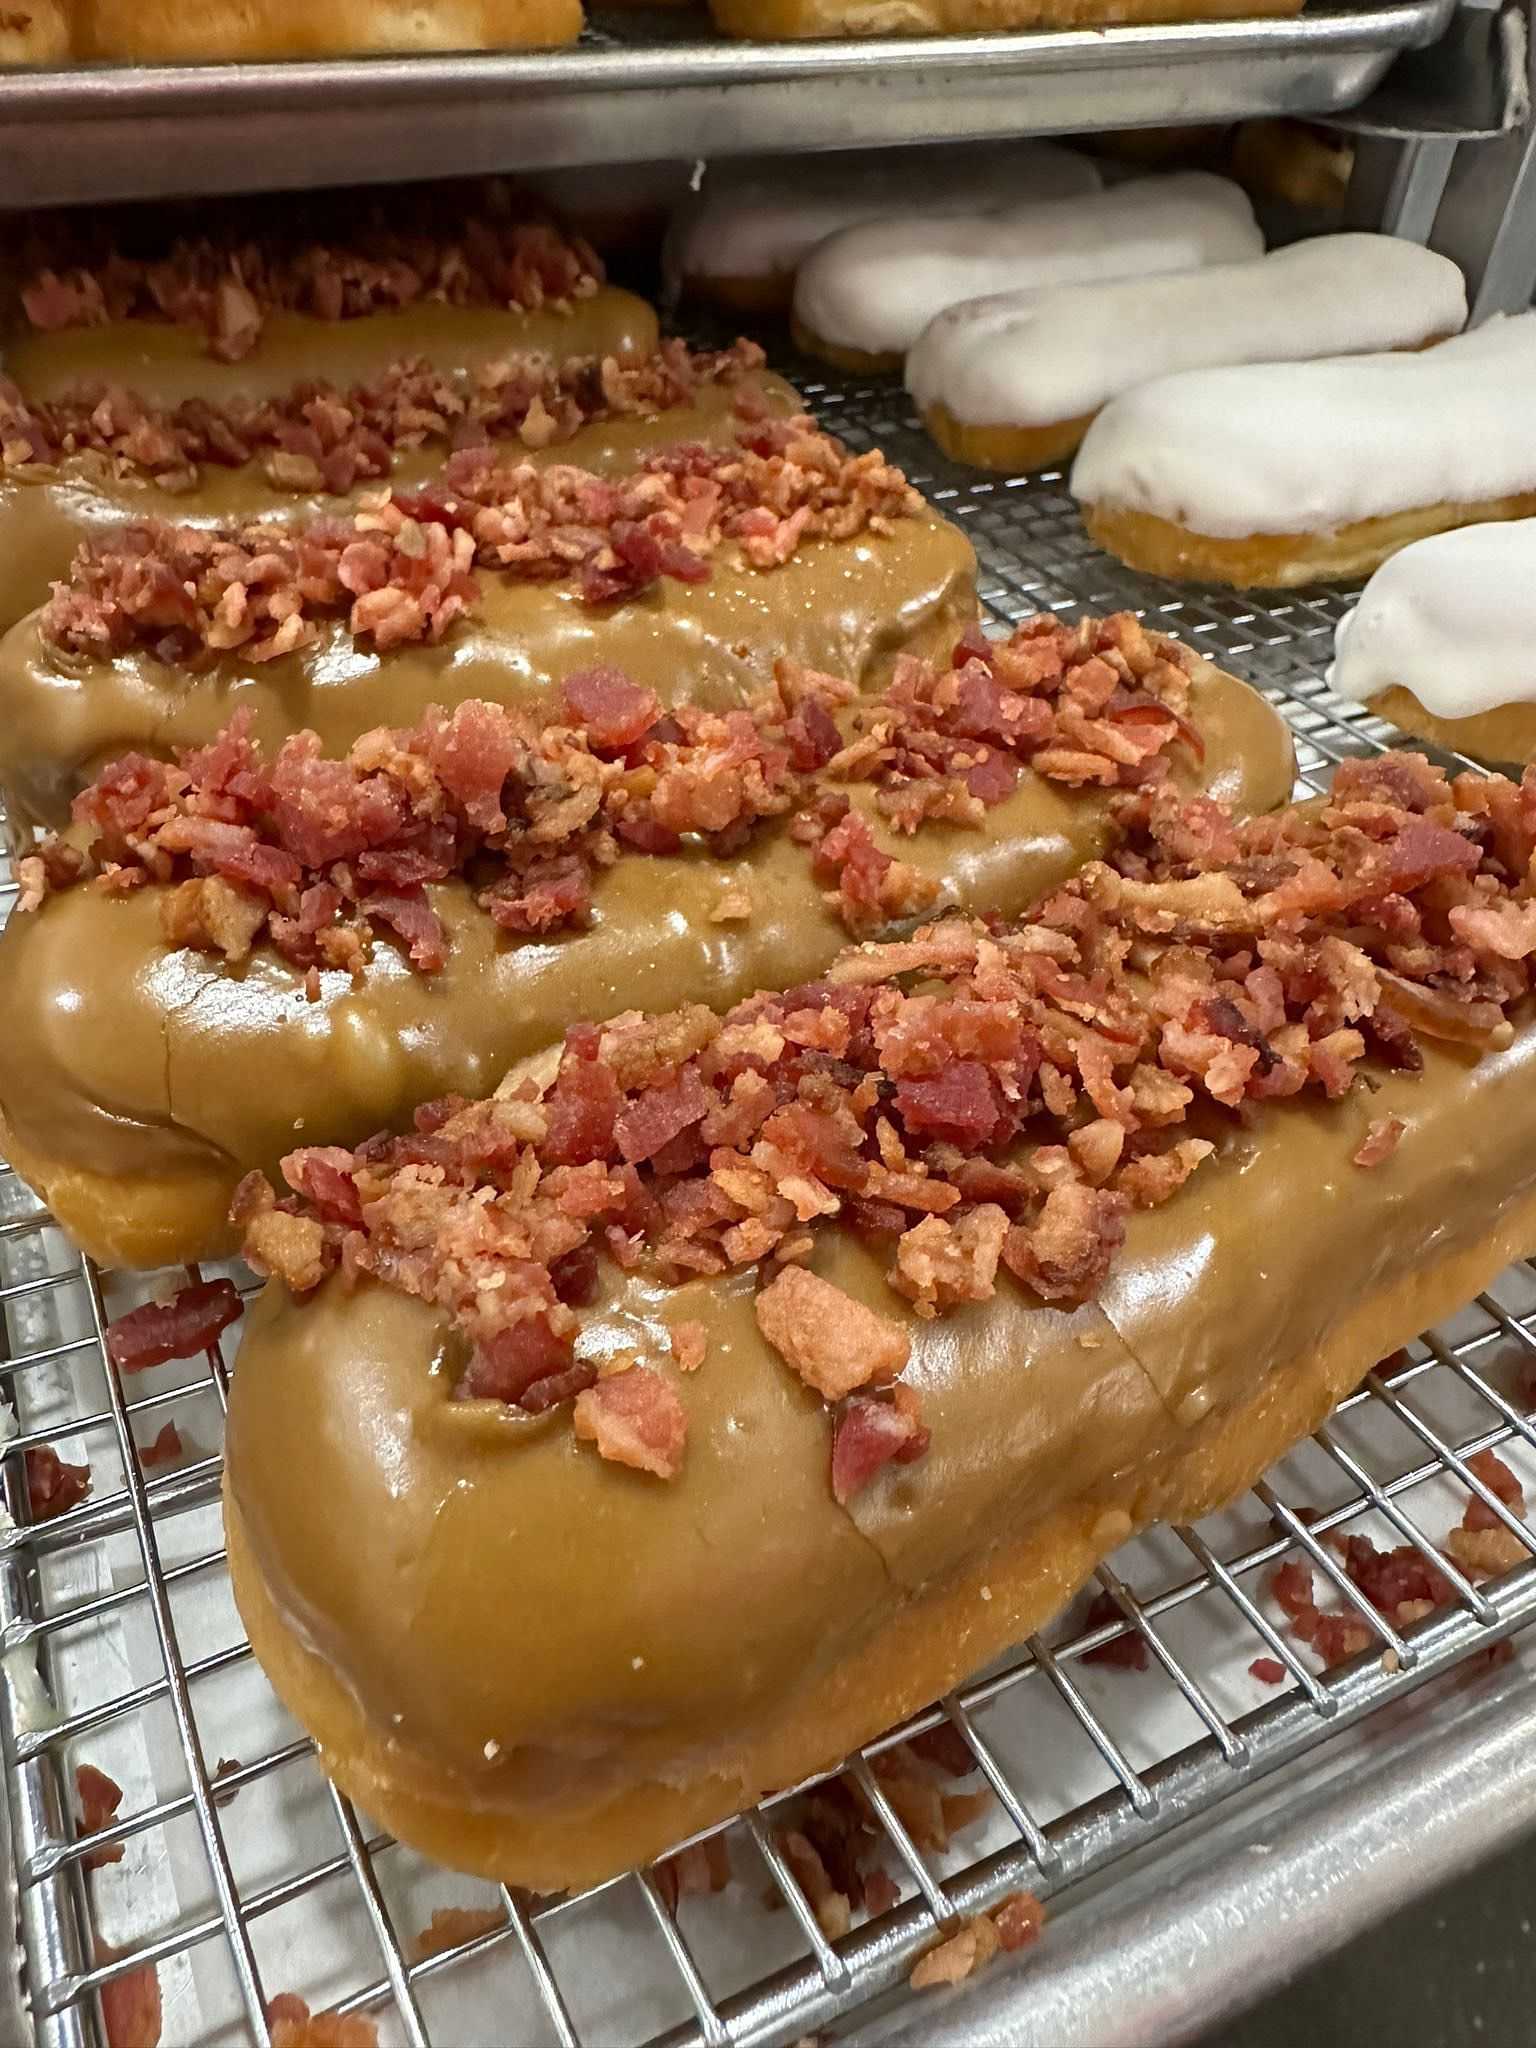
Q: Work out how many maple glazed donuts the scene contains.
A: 5